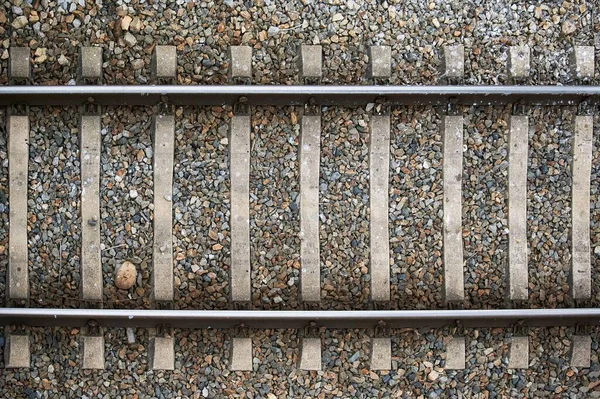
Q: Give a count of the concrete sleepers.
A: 9